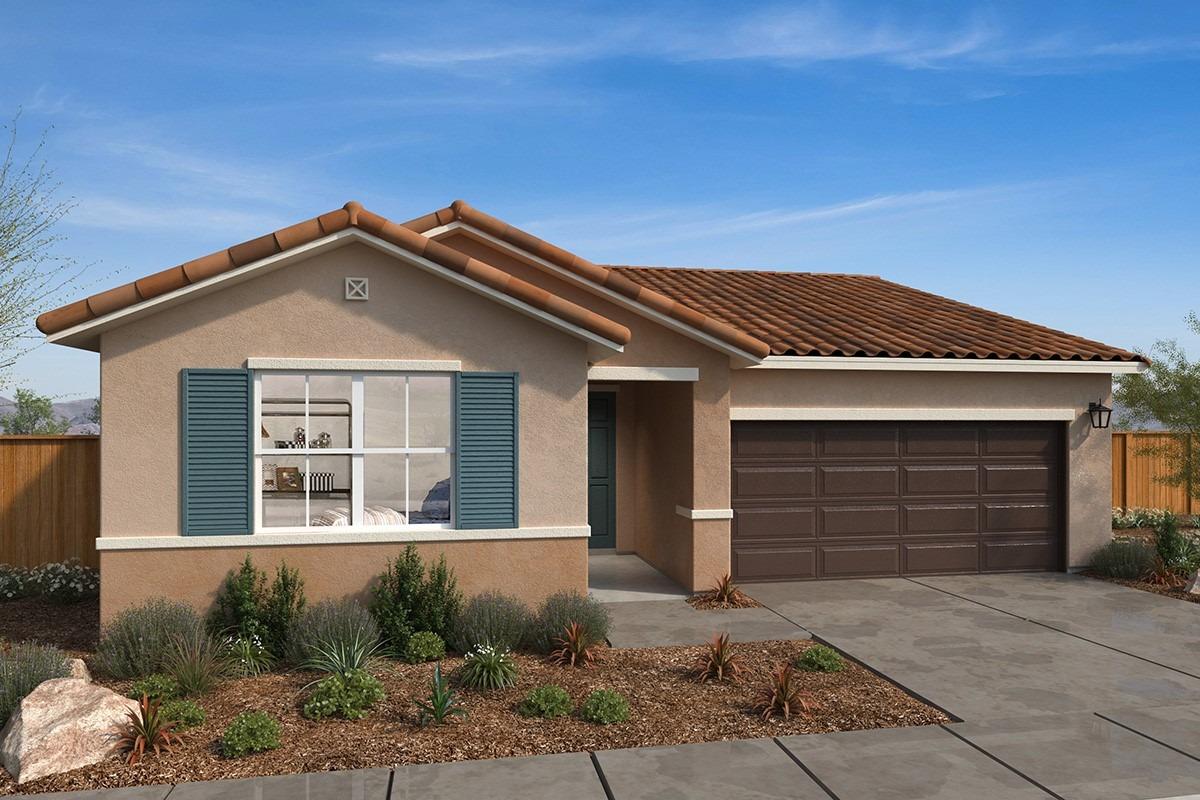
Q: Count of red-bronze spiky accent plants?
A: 6